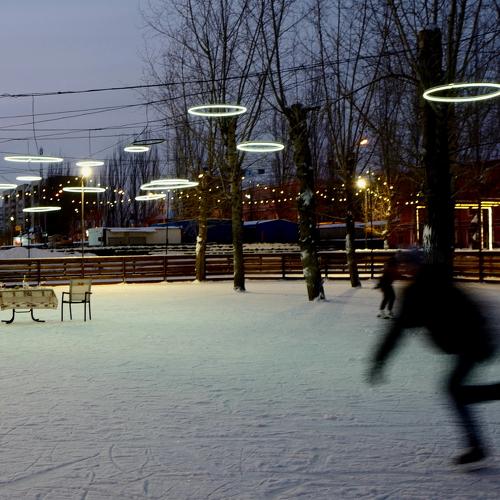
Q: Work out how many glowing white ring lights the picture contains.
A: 13